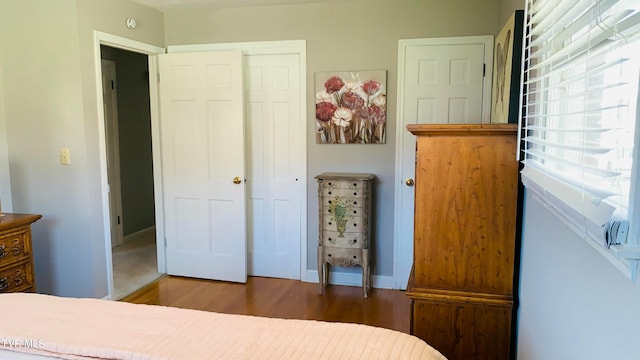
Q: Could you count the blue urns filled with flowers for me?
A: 0